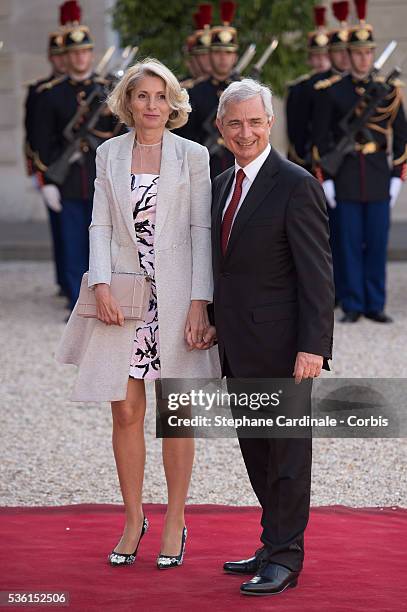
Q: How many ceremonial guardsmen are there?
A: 8